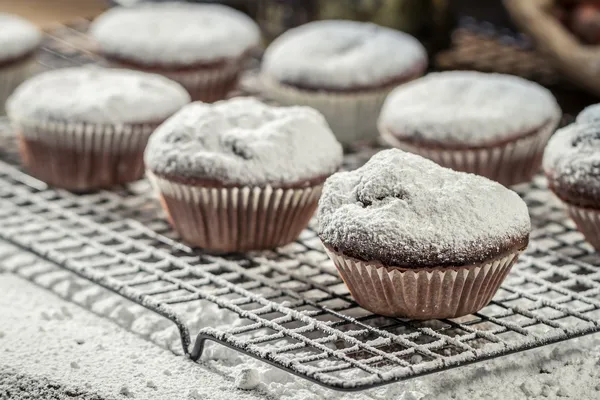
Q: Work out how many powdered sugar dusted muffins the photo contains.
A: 8